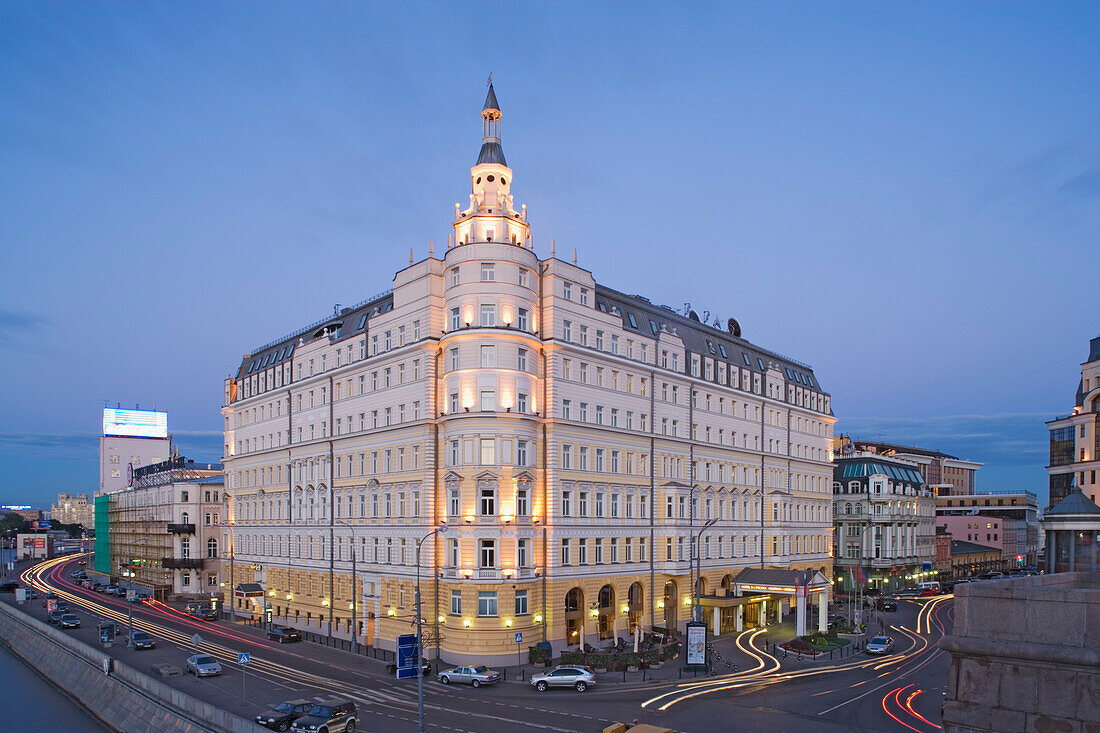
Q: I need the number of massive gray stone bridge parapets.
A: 1